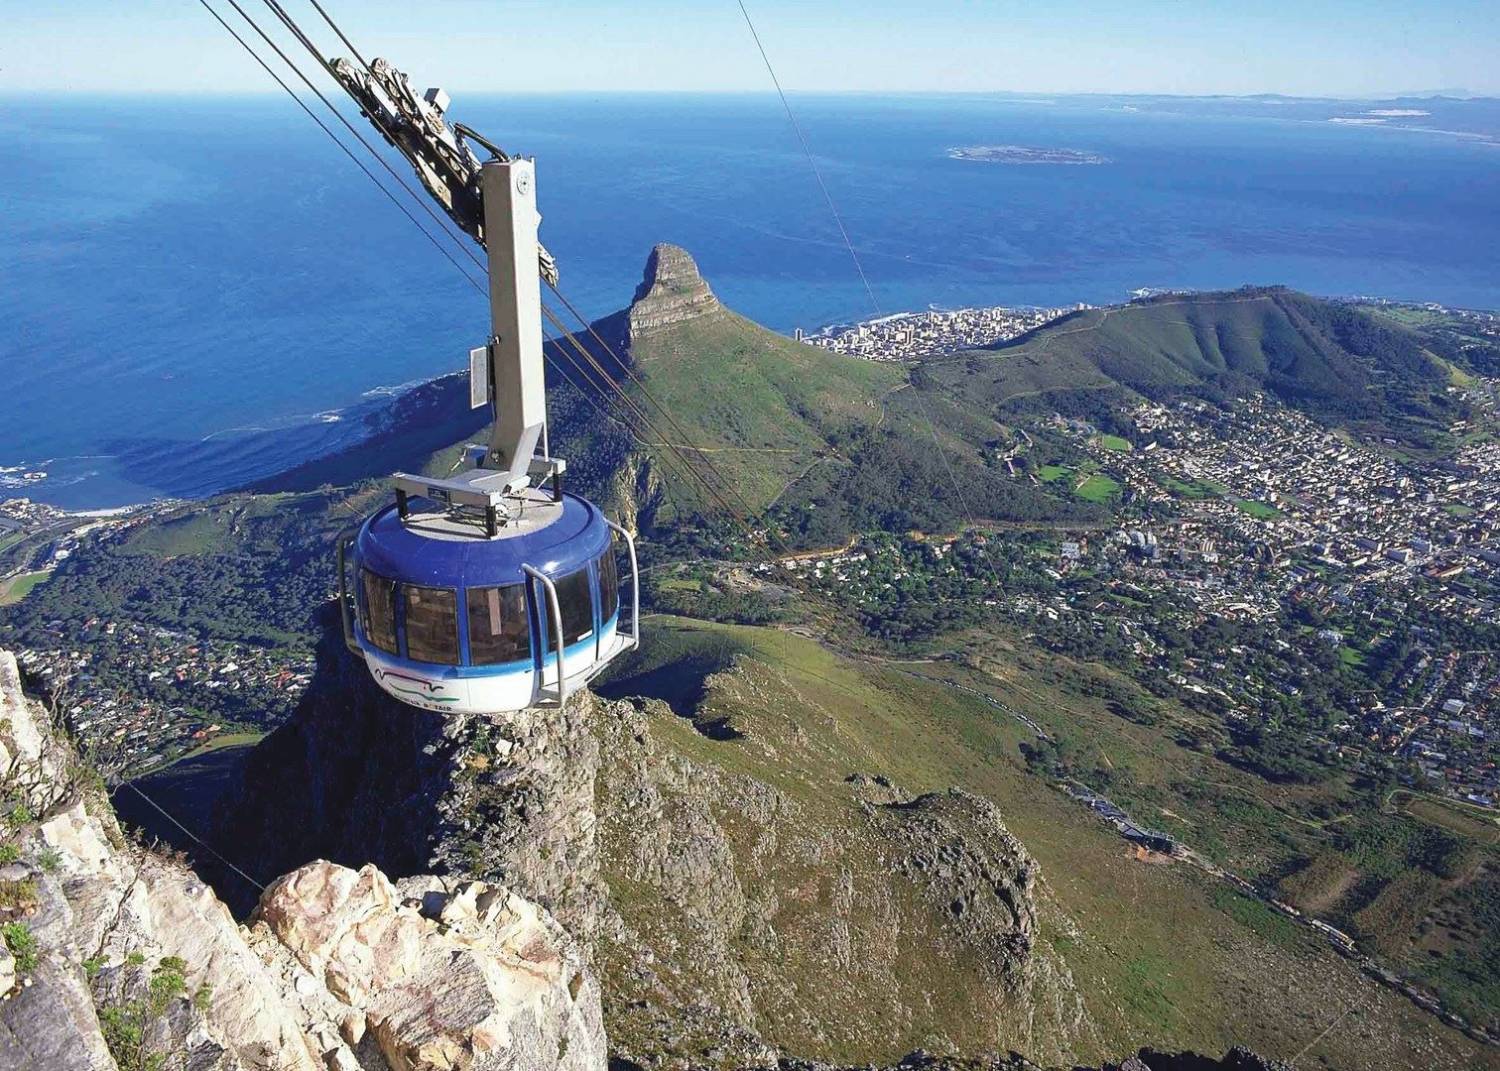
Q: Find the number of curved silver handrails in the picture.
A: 3